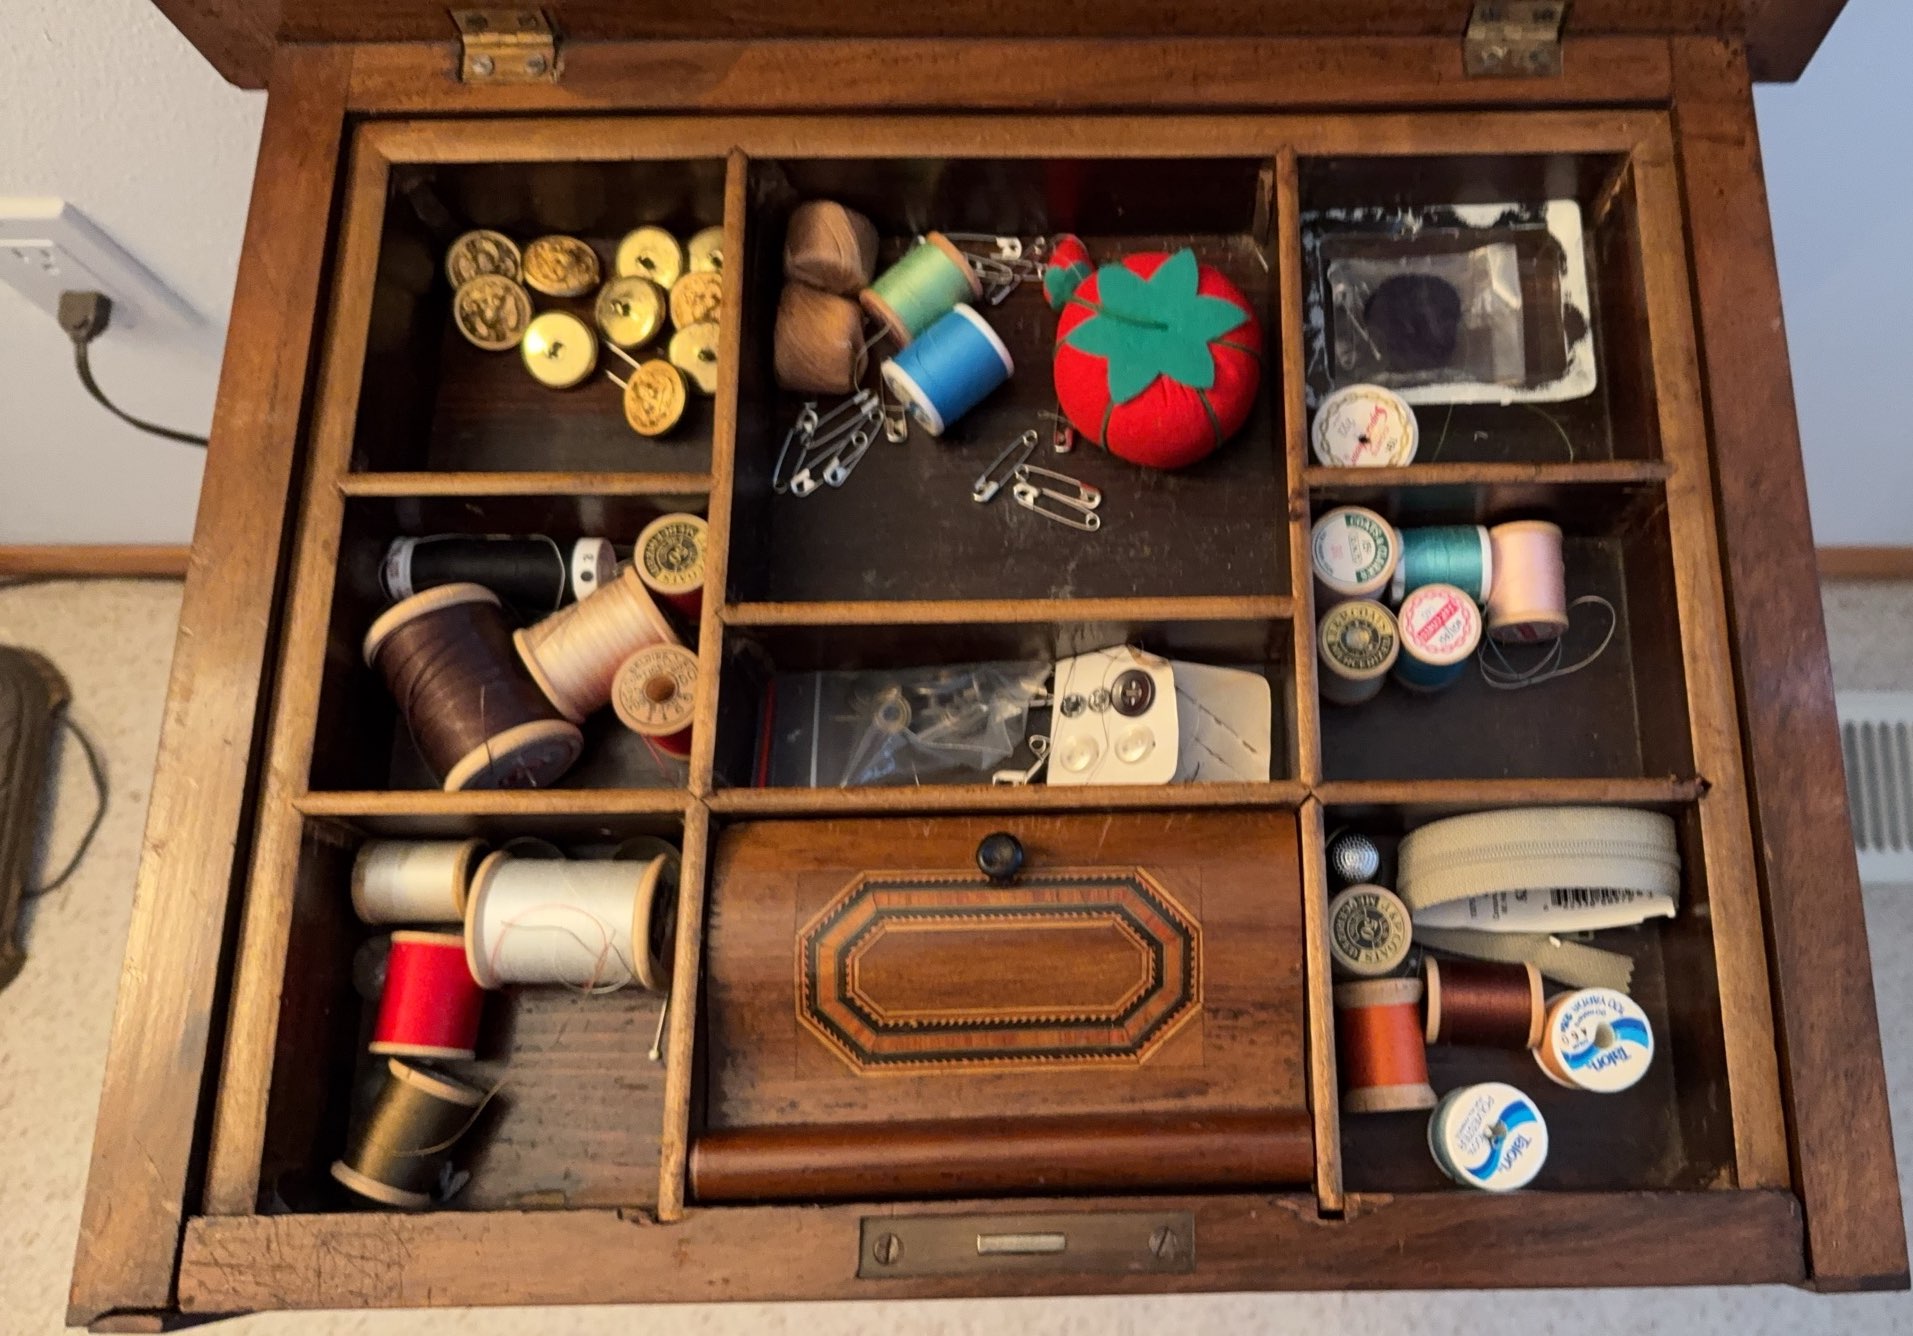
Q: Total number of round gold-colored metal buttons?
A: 10